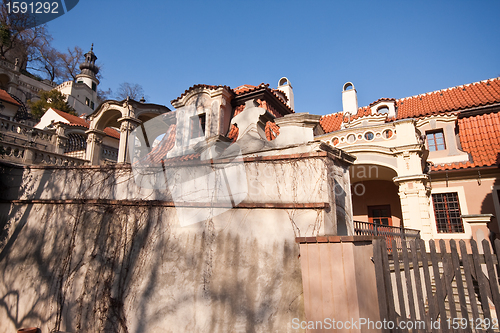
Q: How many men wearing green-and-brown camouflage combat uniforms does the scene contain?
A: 0